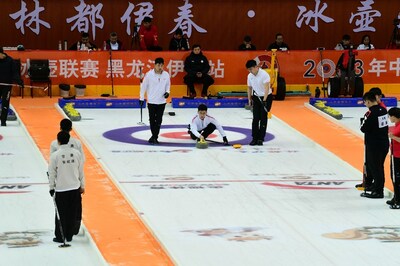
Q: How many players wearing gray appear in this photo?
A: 2